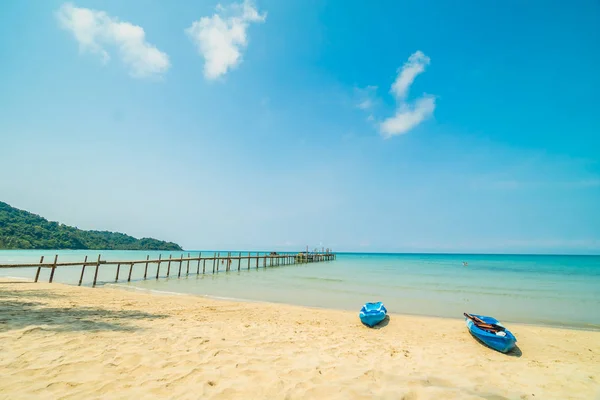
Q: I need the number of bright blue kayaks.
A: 2